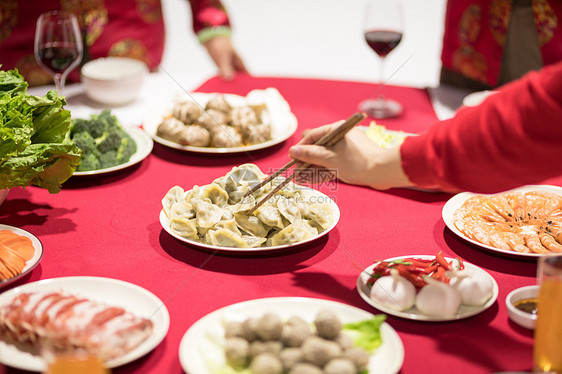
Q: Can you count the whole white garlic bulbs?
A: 3